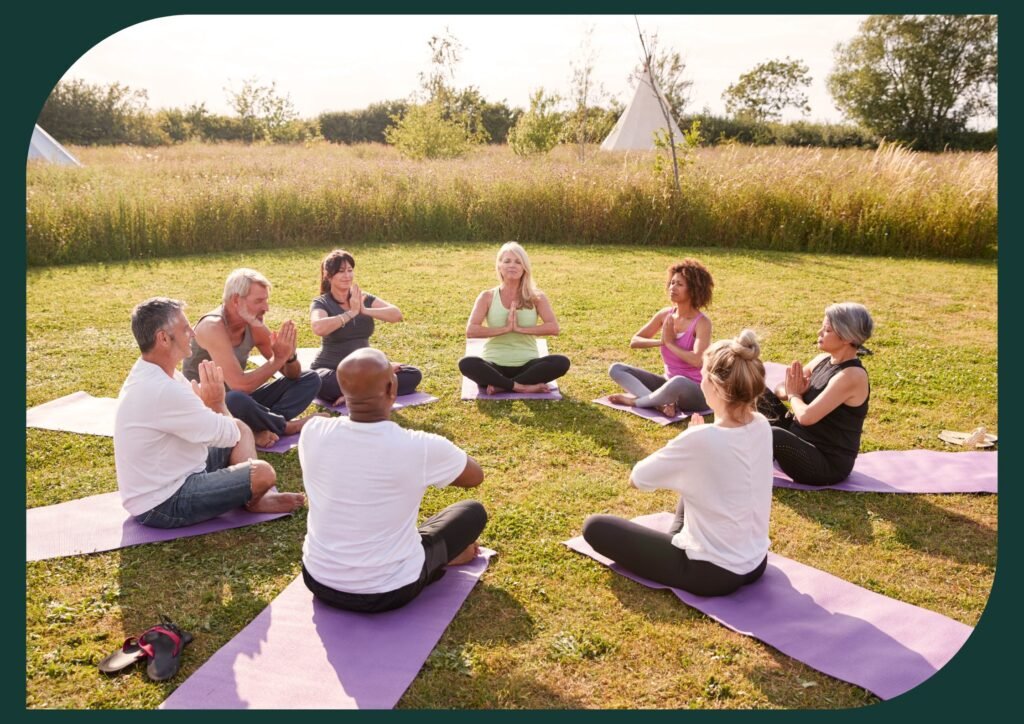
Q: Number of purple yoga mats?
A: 8